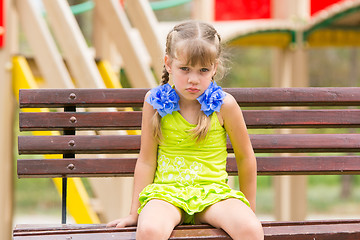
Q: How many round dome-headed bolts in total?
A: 4